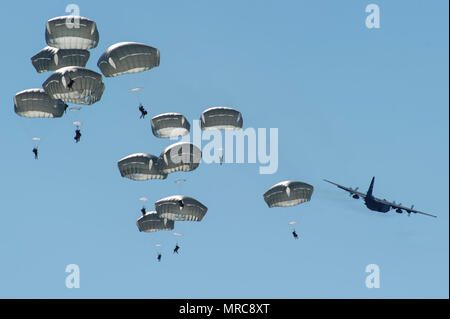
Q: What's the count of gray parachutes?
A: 12